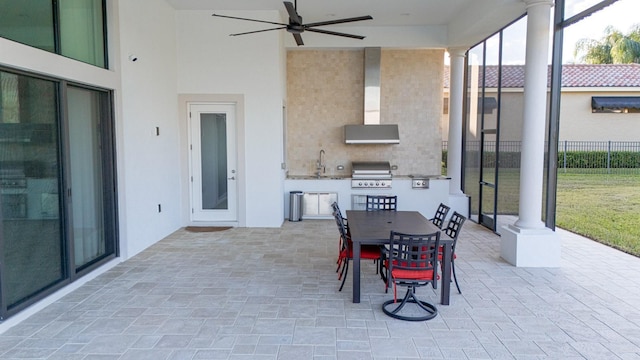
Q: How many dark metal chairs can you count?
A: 6